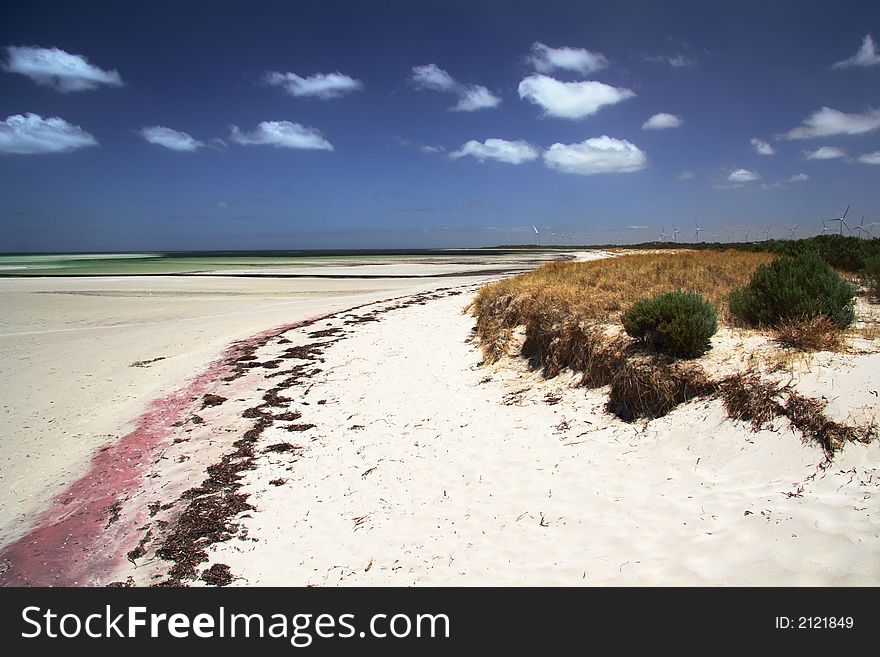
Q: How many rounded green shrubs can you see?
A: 2